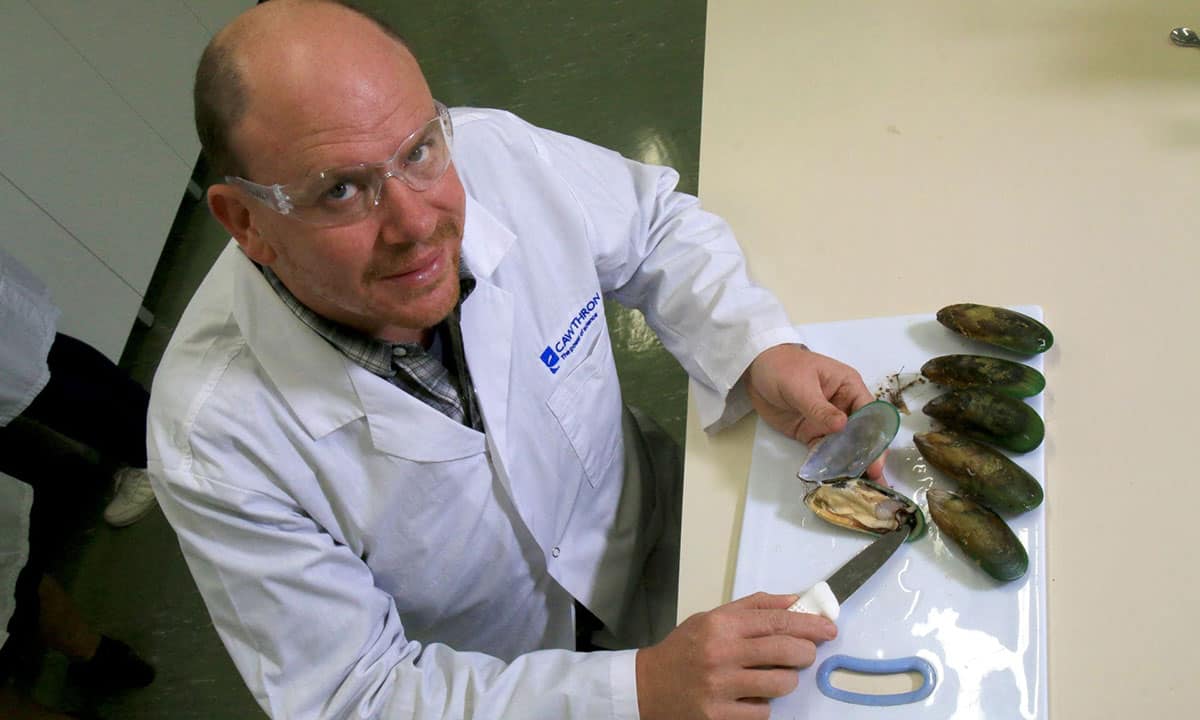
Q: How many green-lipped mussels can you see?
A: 6